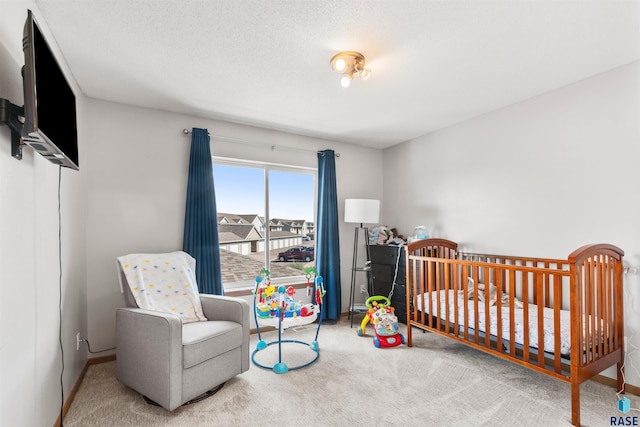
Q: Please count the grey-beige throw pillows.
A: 0